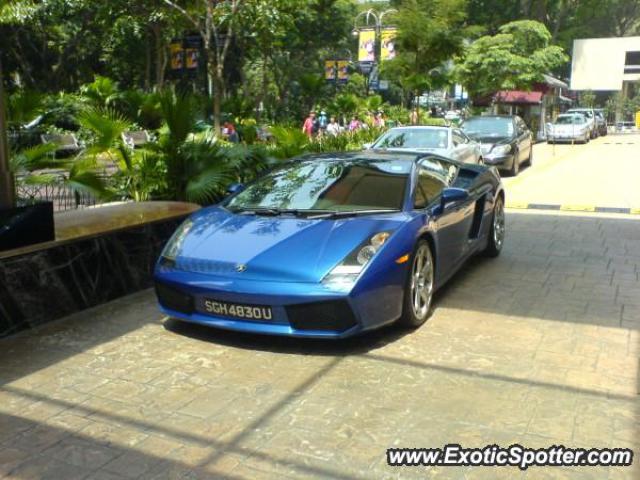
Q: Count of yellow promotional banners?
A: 6